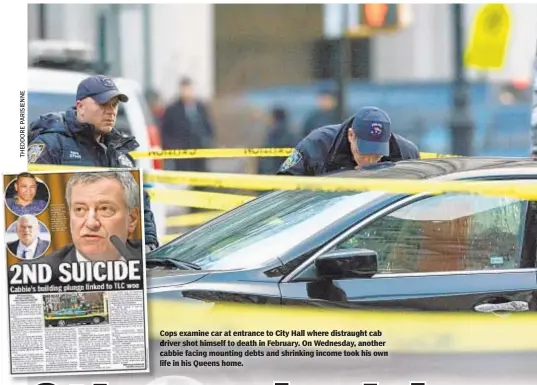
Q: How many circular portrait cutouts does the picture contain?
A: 2